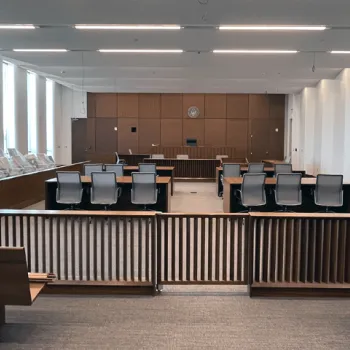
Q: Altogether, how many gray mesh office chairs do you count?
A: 12